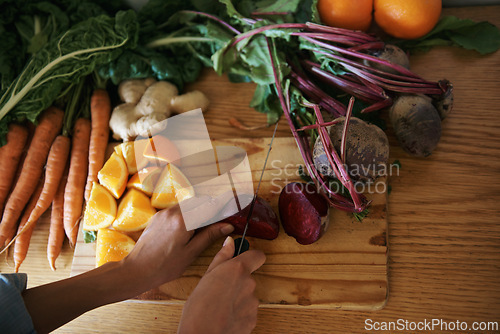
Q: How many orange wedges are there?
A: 8